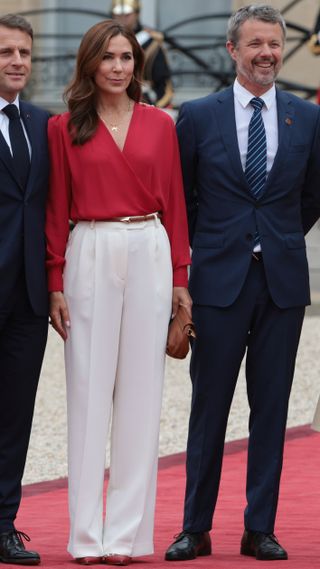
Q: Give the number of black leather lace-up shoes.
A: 3